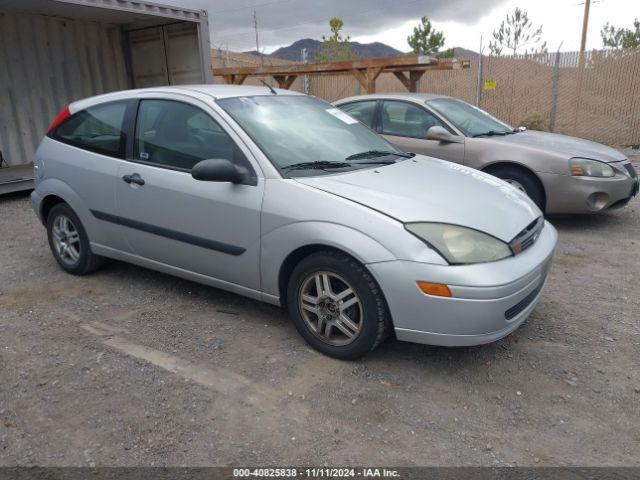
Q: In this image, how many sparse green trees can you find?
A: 4